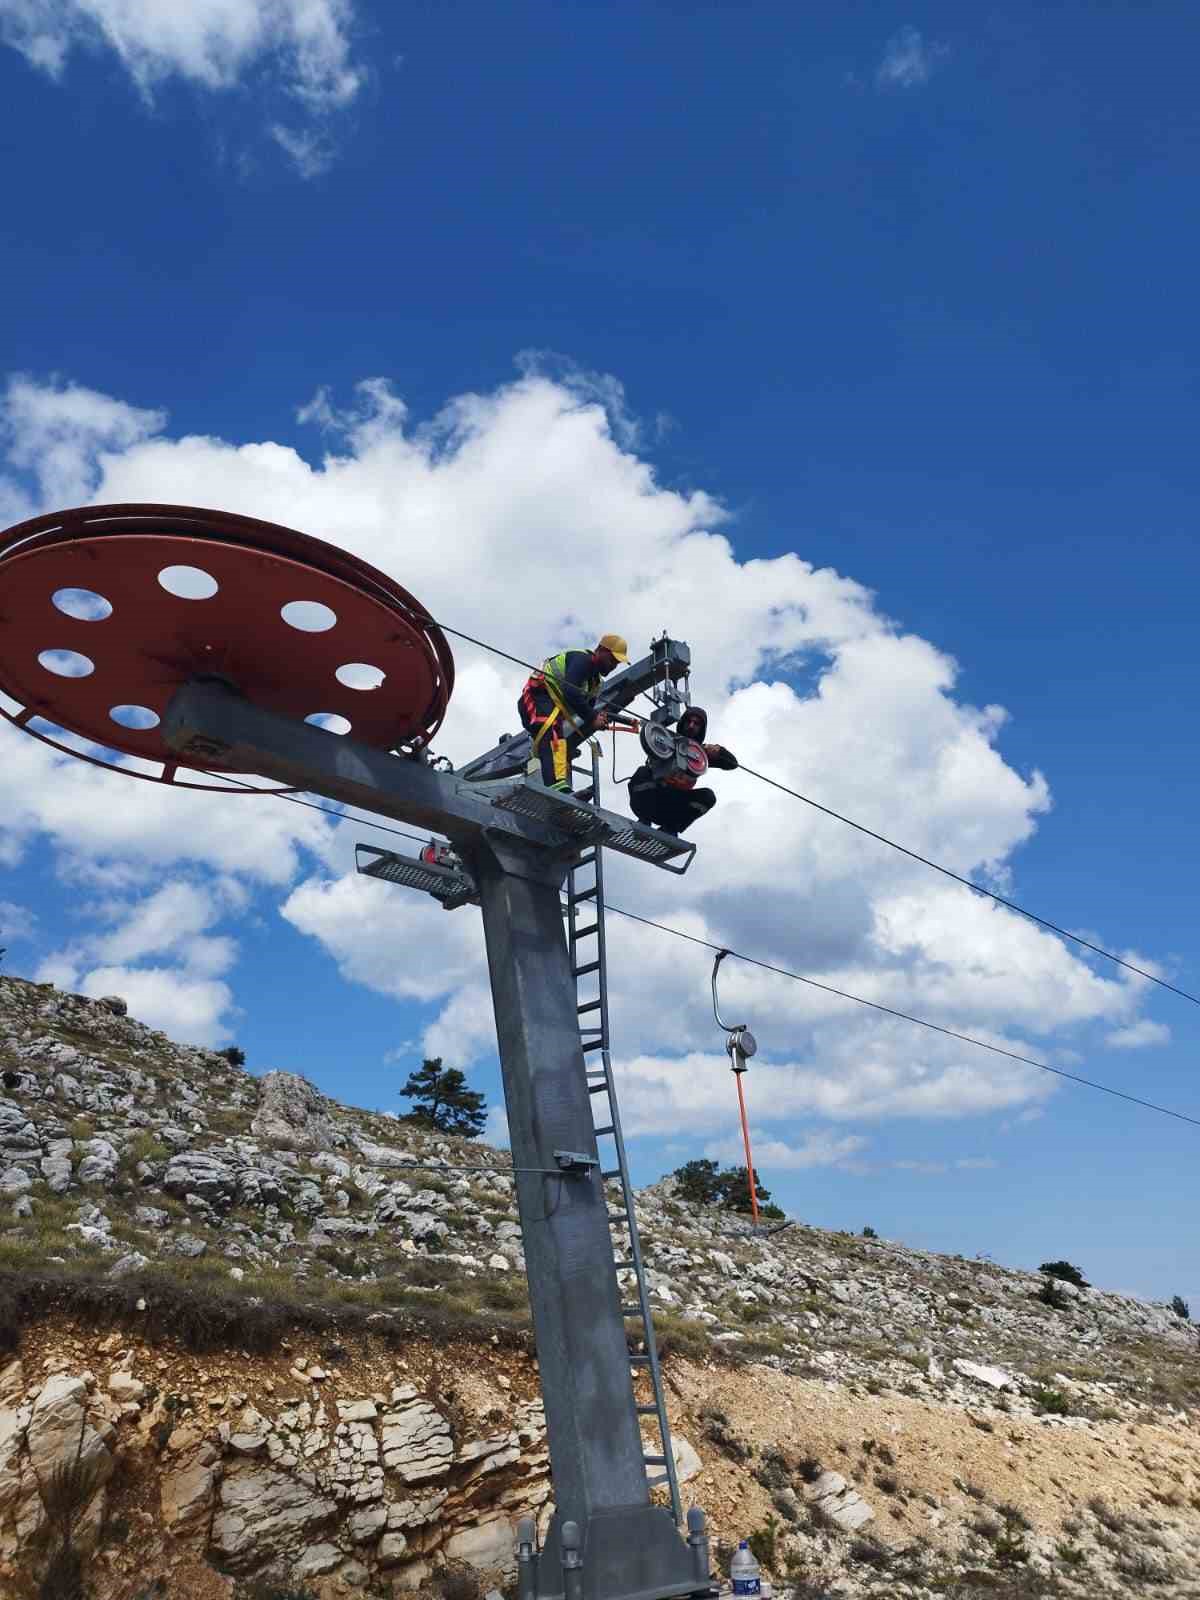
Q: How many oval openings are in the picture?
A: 7